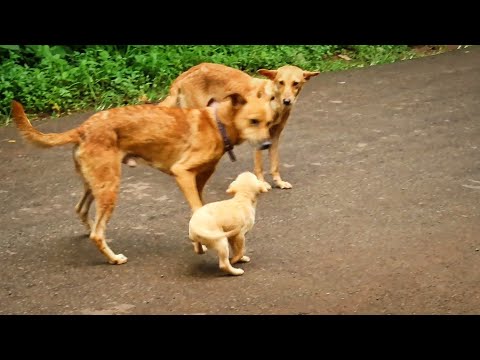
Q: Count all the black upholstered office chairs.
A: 0